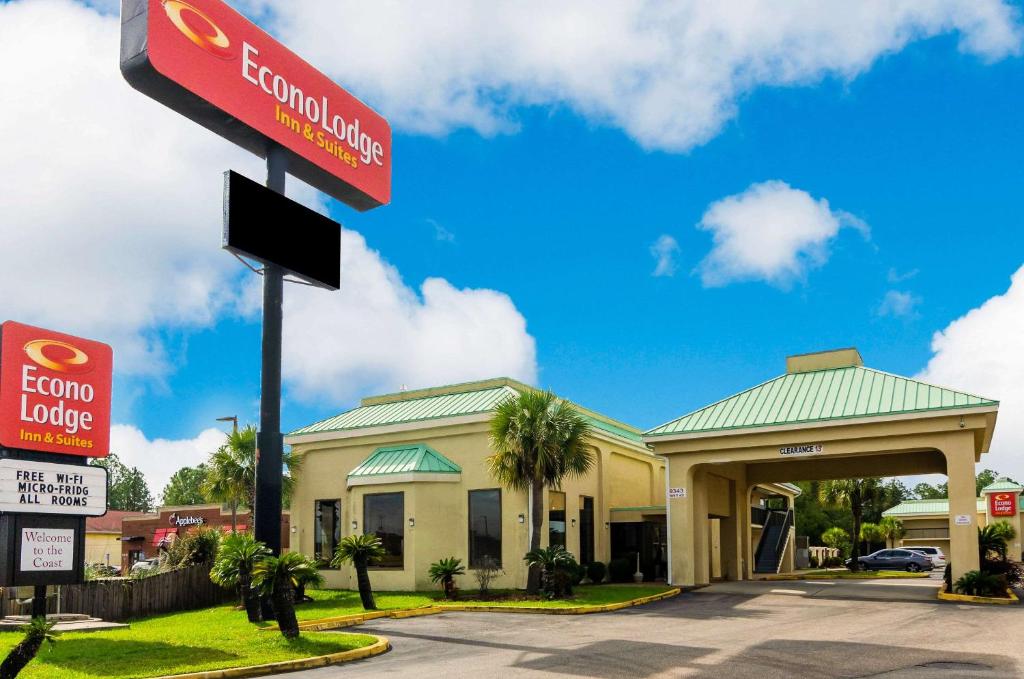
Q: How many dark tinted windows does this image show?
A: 5